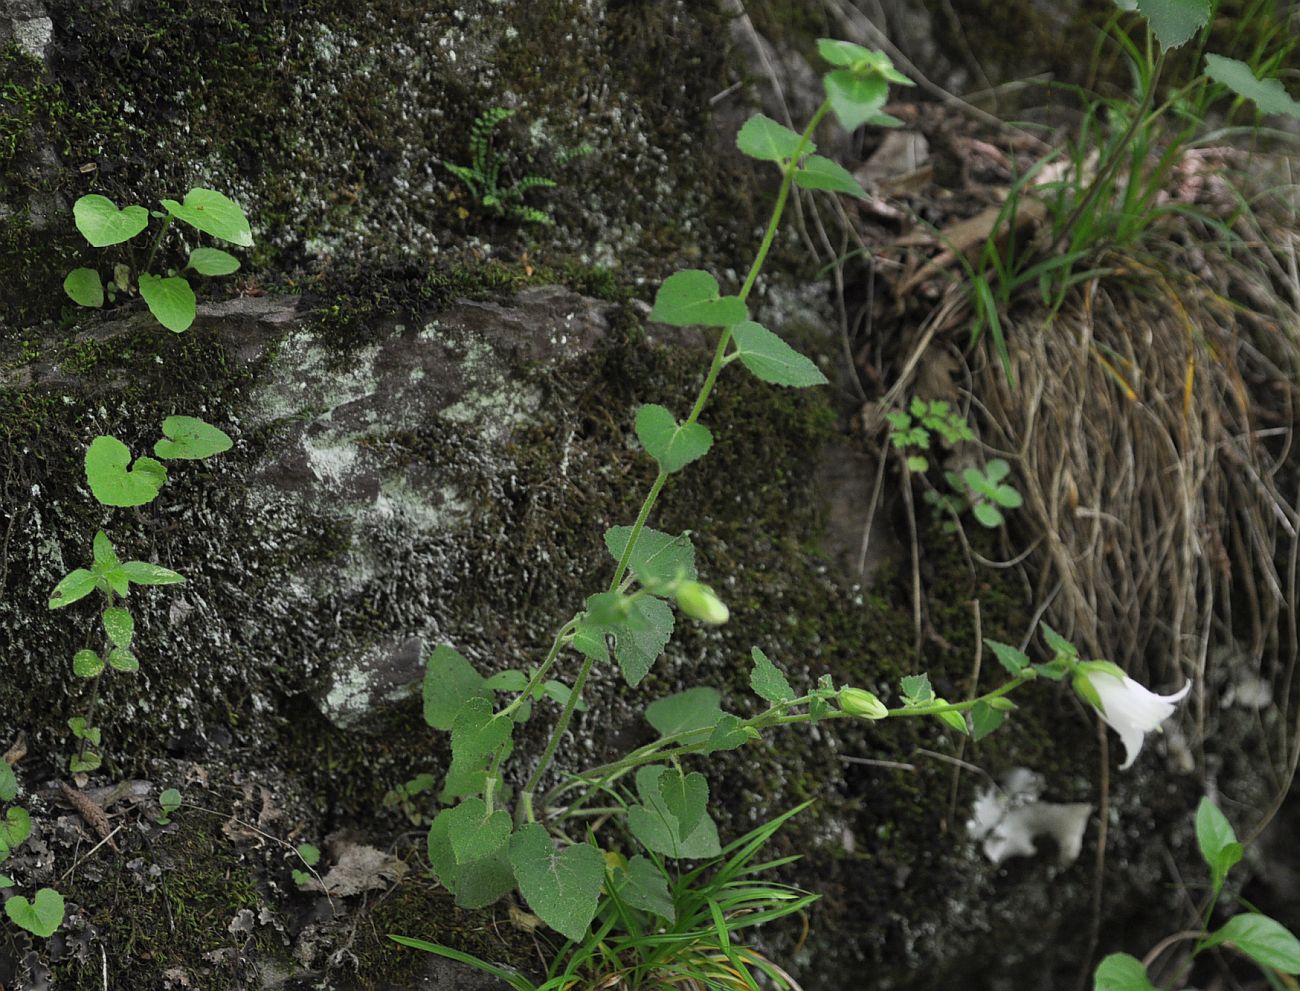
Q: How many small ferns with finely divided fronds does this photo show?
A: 1